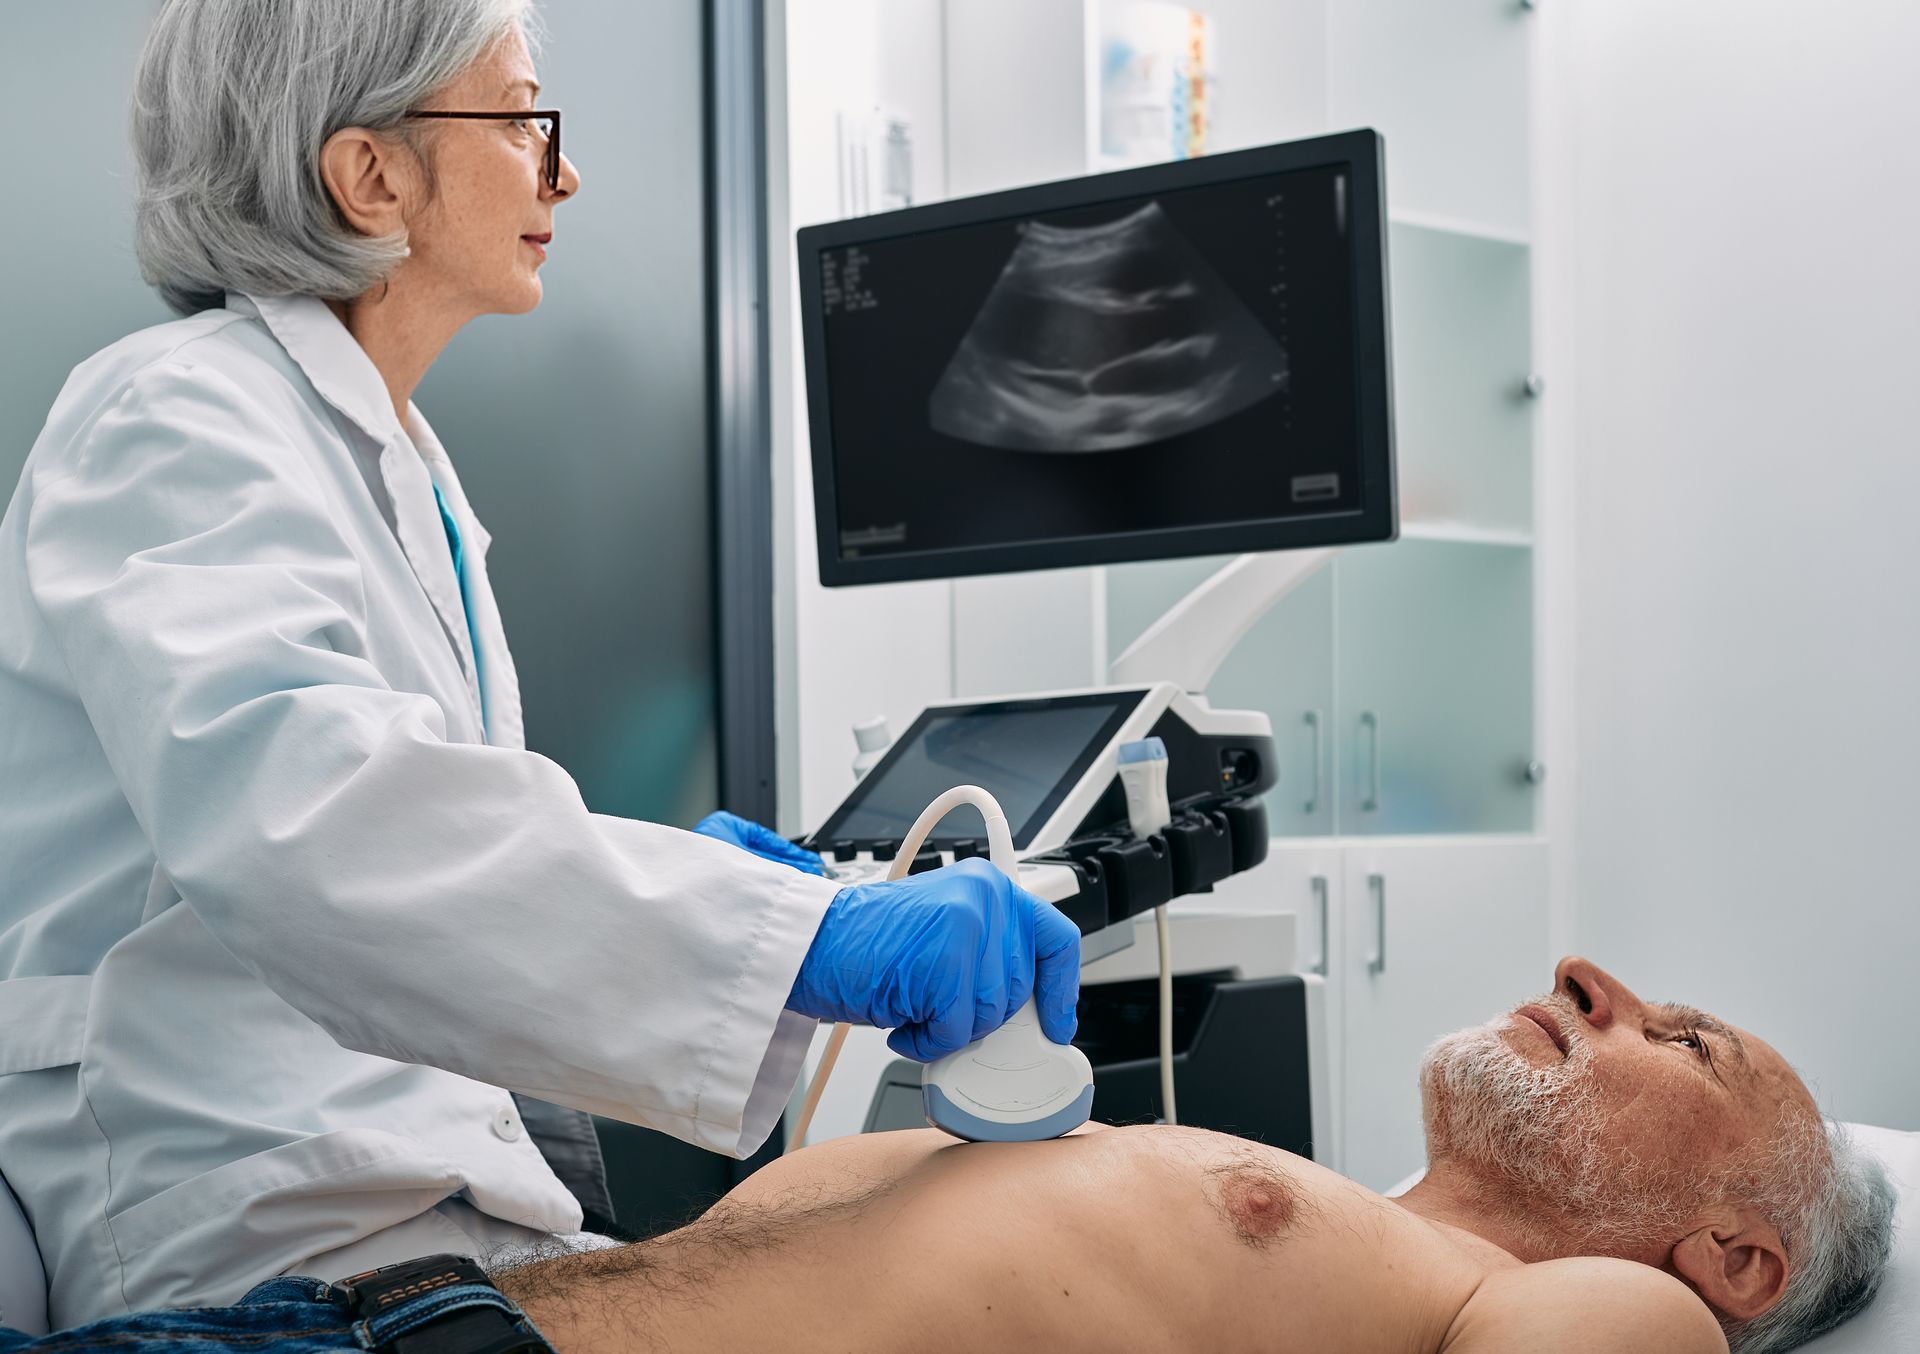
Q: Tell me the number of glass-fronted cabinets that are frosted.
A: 2